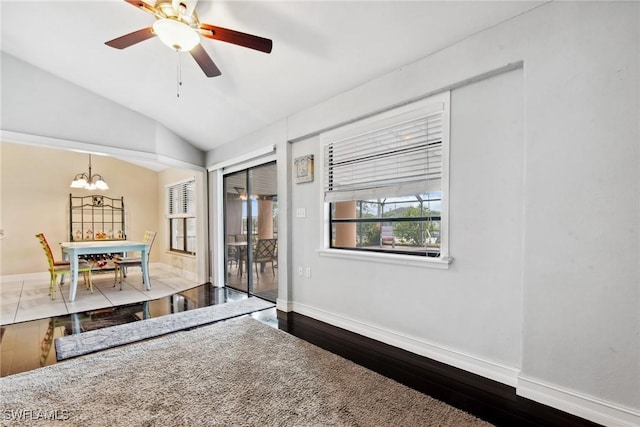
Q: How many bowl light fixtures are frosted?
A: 1